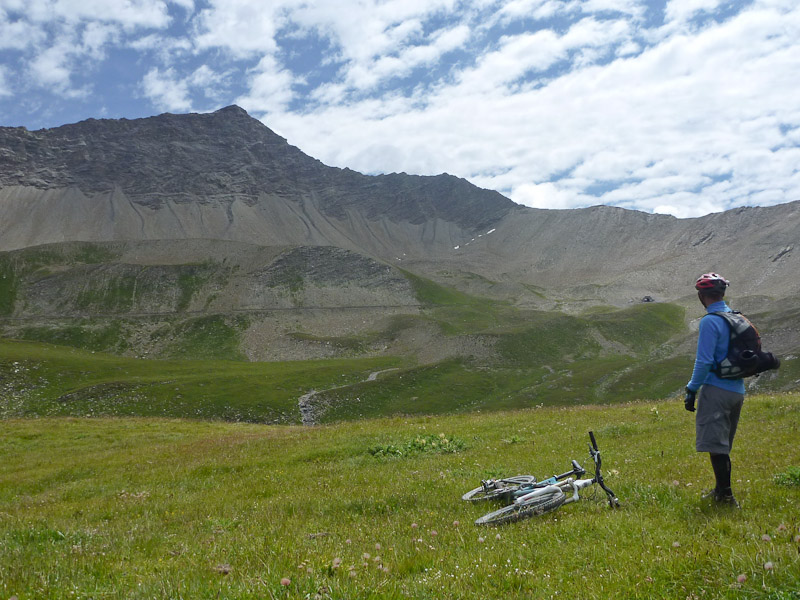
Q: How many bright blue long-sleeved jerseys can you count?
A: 1